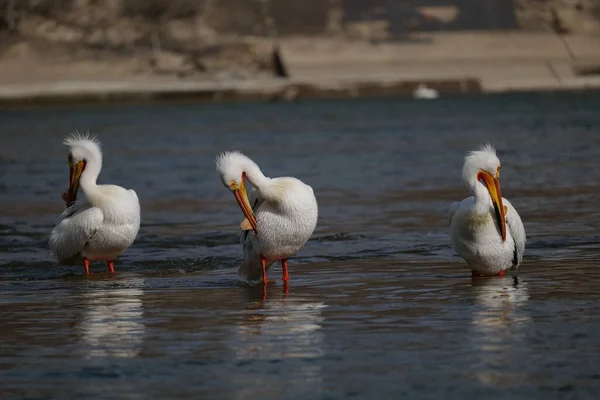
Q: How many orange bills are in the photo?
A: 3